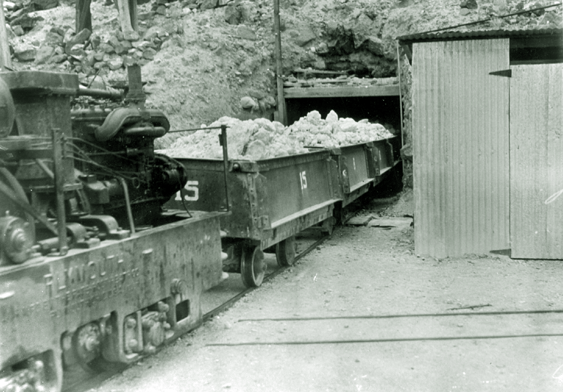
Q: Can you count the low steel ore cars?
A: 3